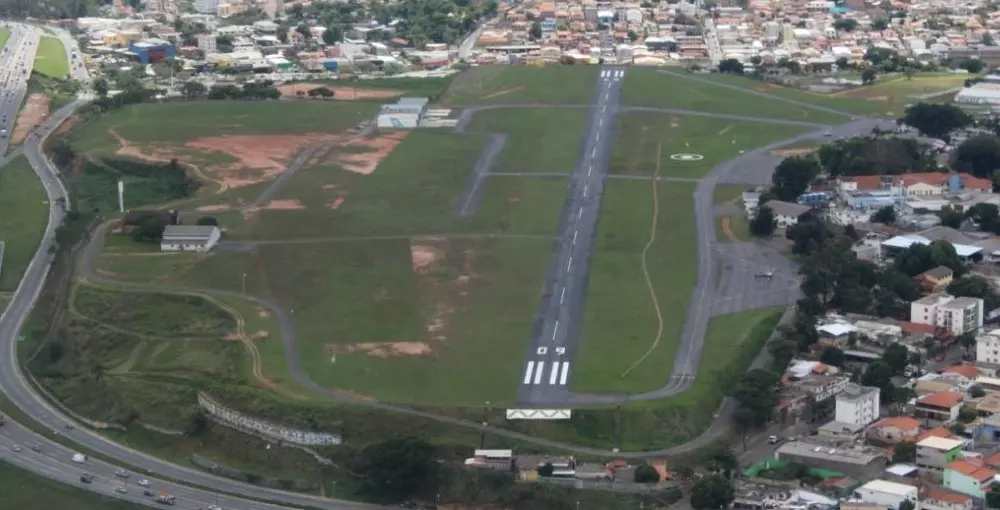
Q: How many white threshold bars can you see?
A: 8